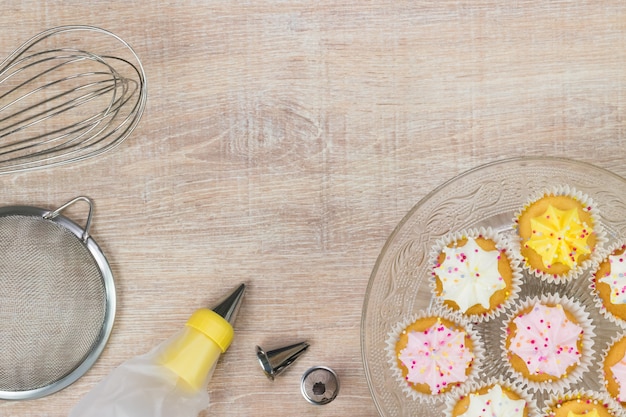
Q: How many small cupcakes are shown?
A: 8